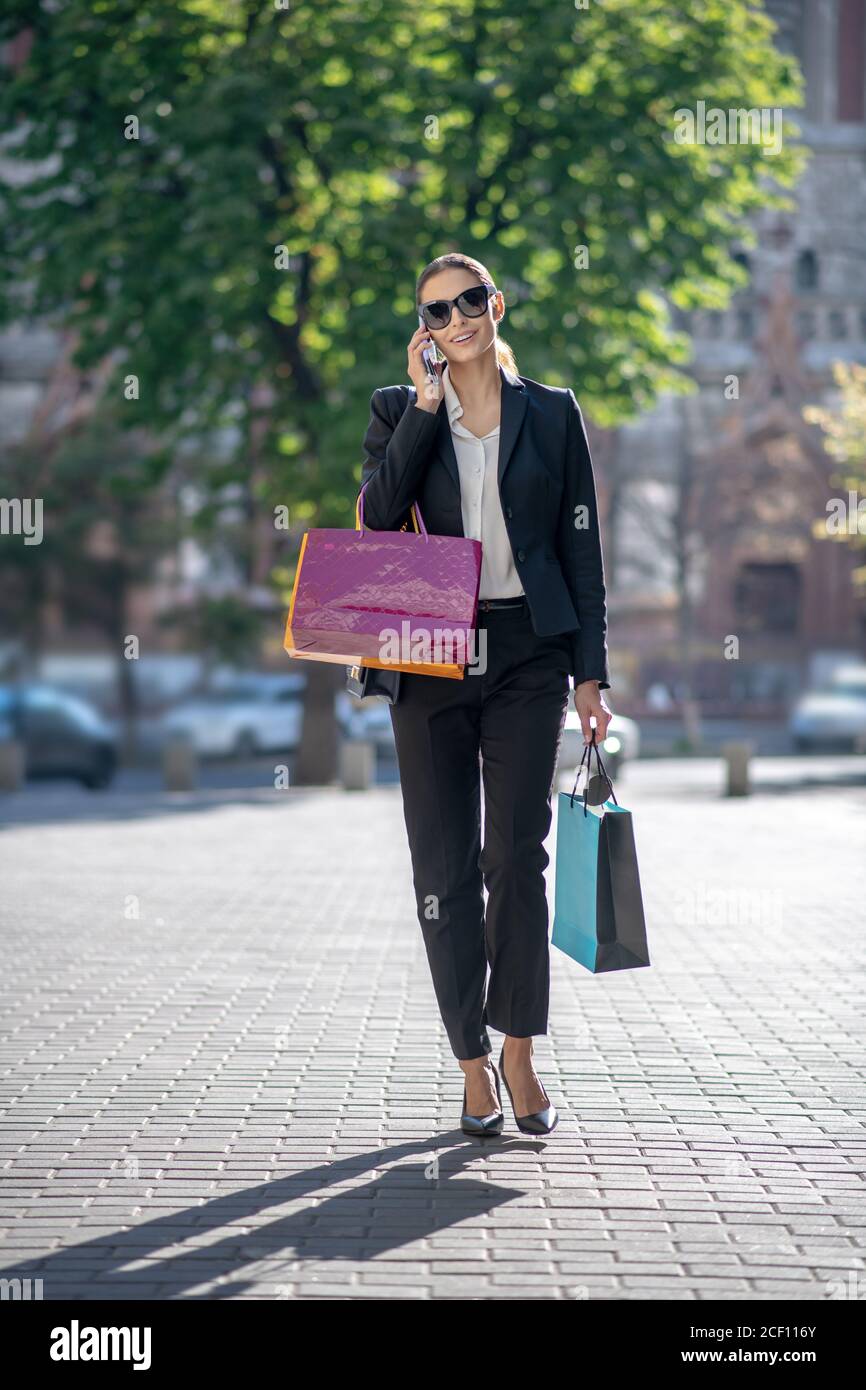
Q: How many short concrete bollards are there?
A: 4